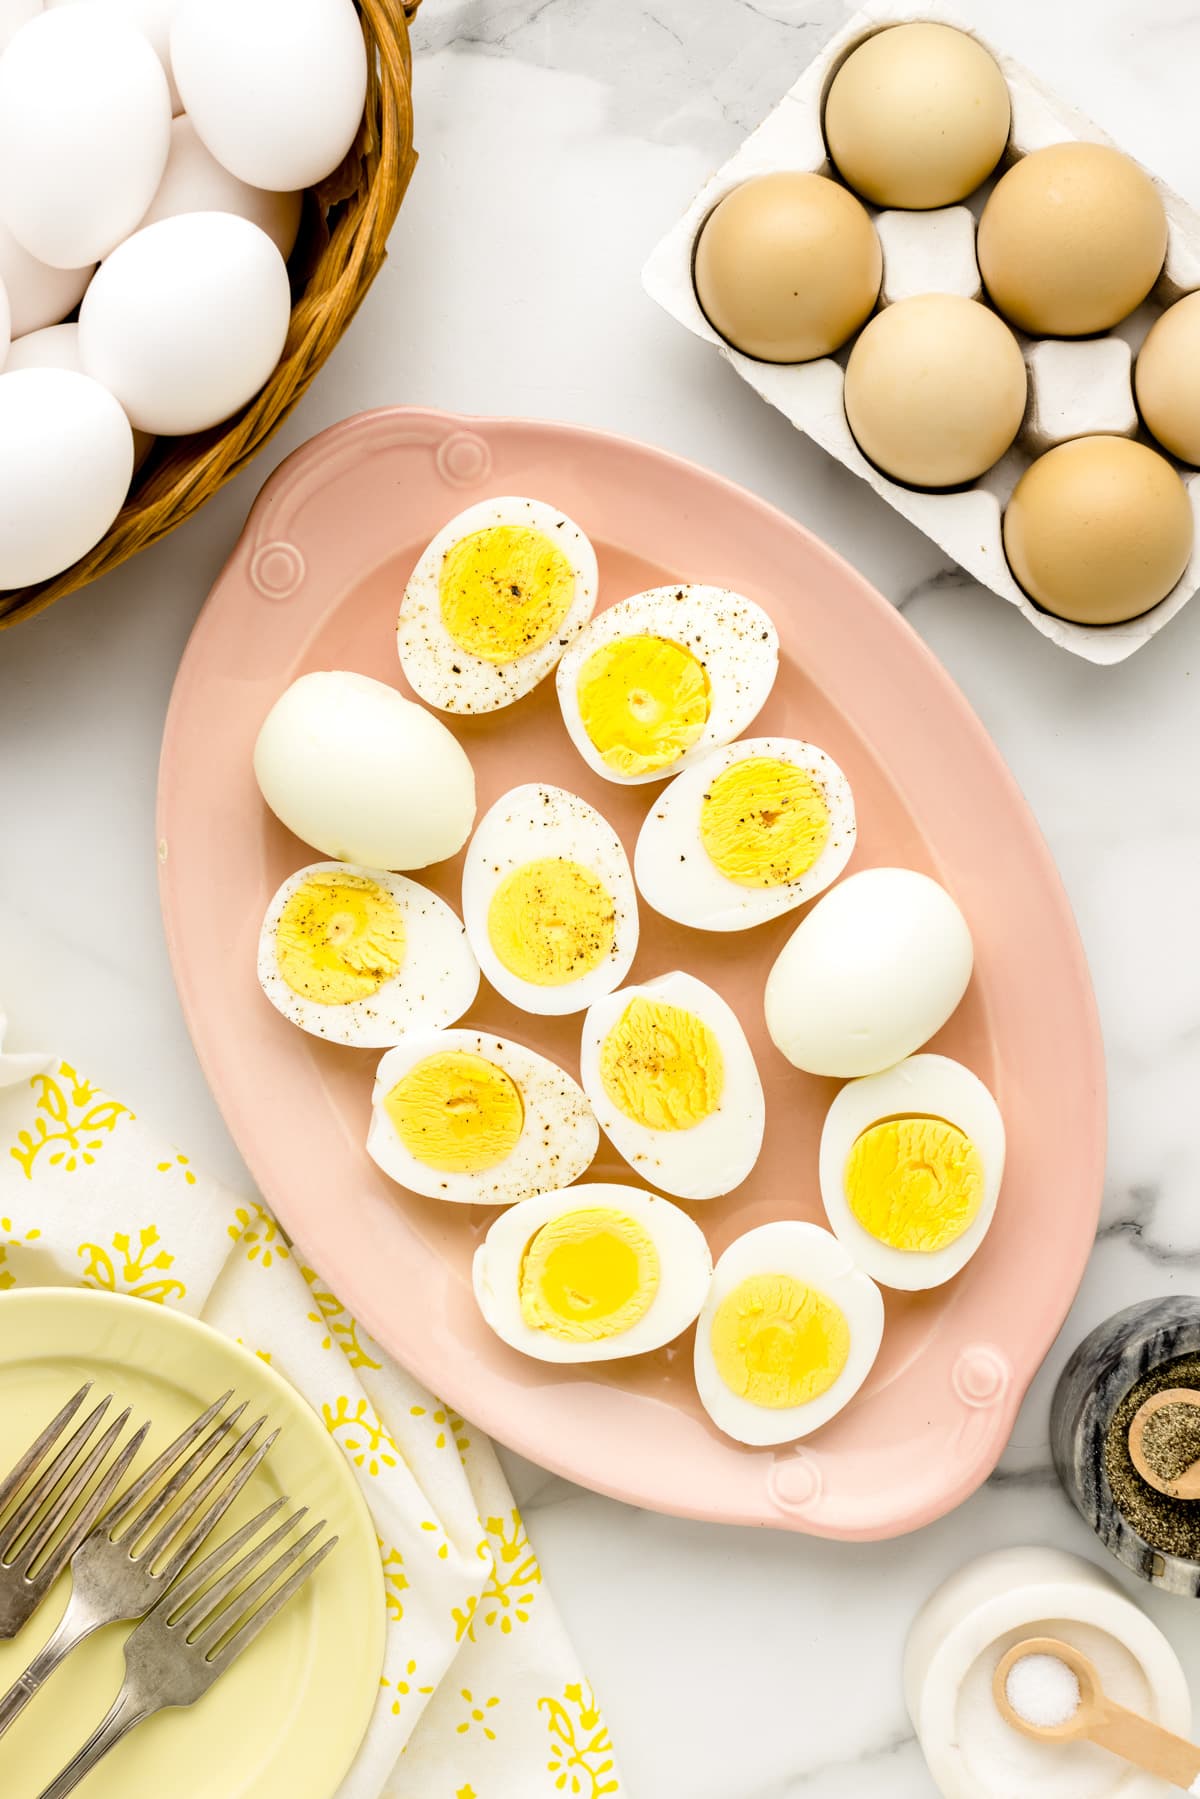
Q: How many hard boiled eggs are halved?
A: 10